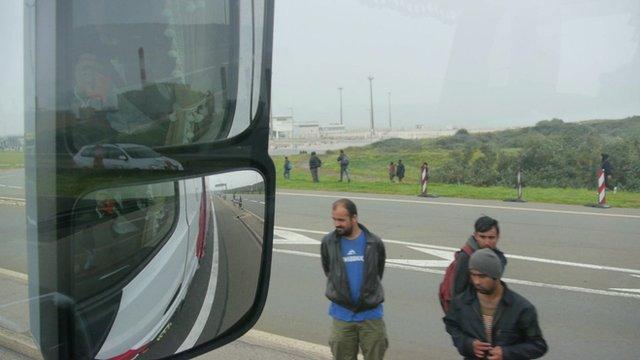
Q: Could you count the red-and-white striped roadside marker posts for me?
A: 3